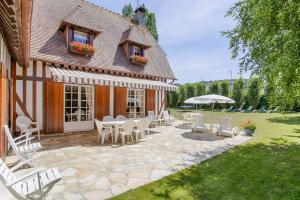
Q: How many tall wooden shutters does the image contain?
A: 4